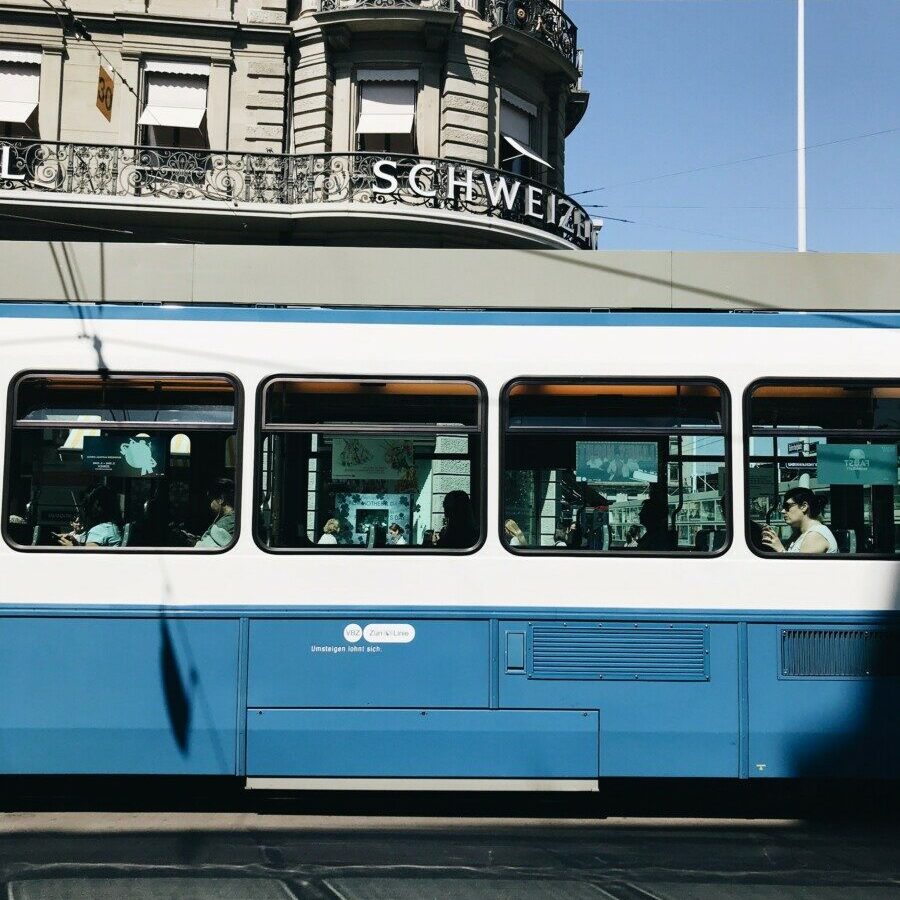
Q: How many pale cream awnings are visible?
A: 4